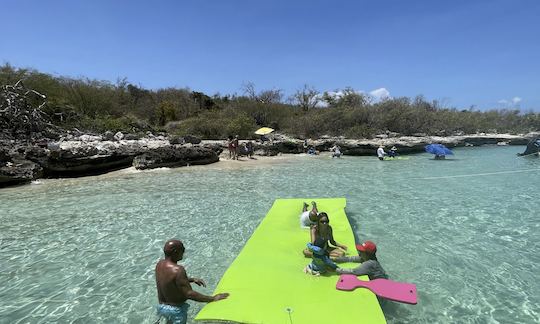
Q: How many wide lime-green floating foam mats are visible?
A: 1